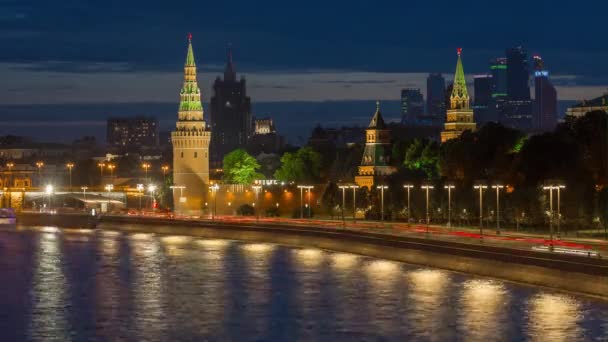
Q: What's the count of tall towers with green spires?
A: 2